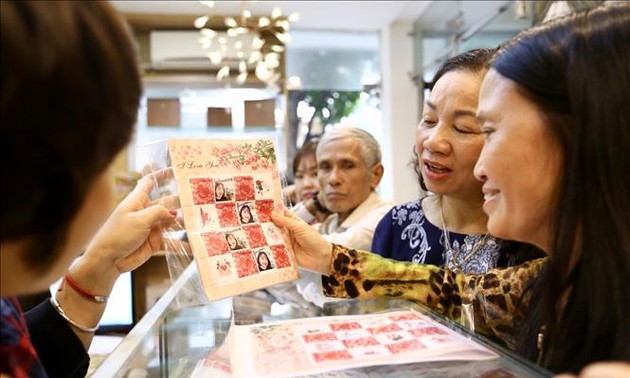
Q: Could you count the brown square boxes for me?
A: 3